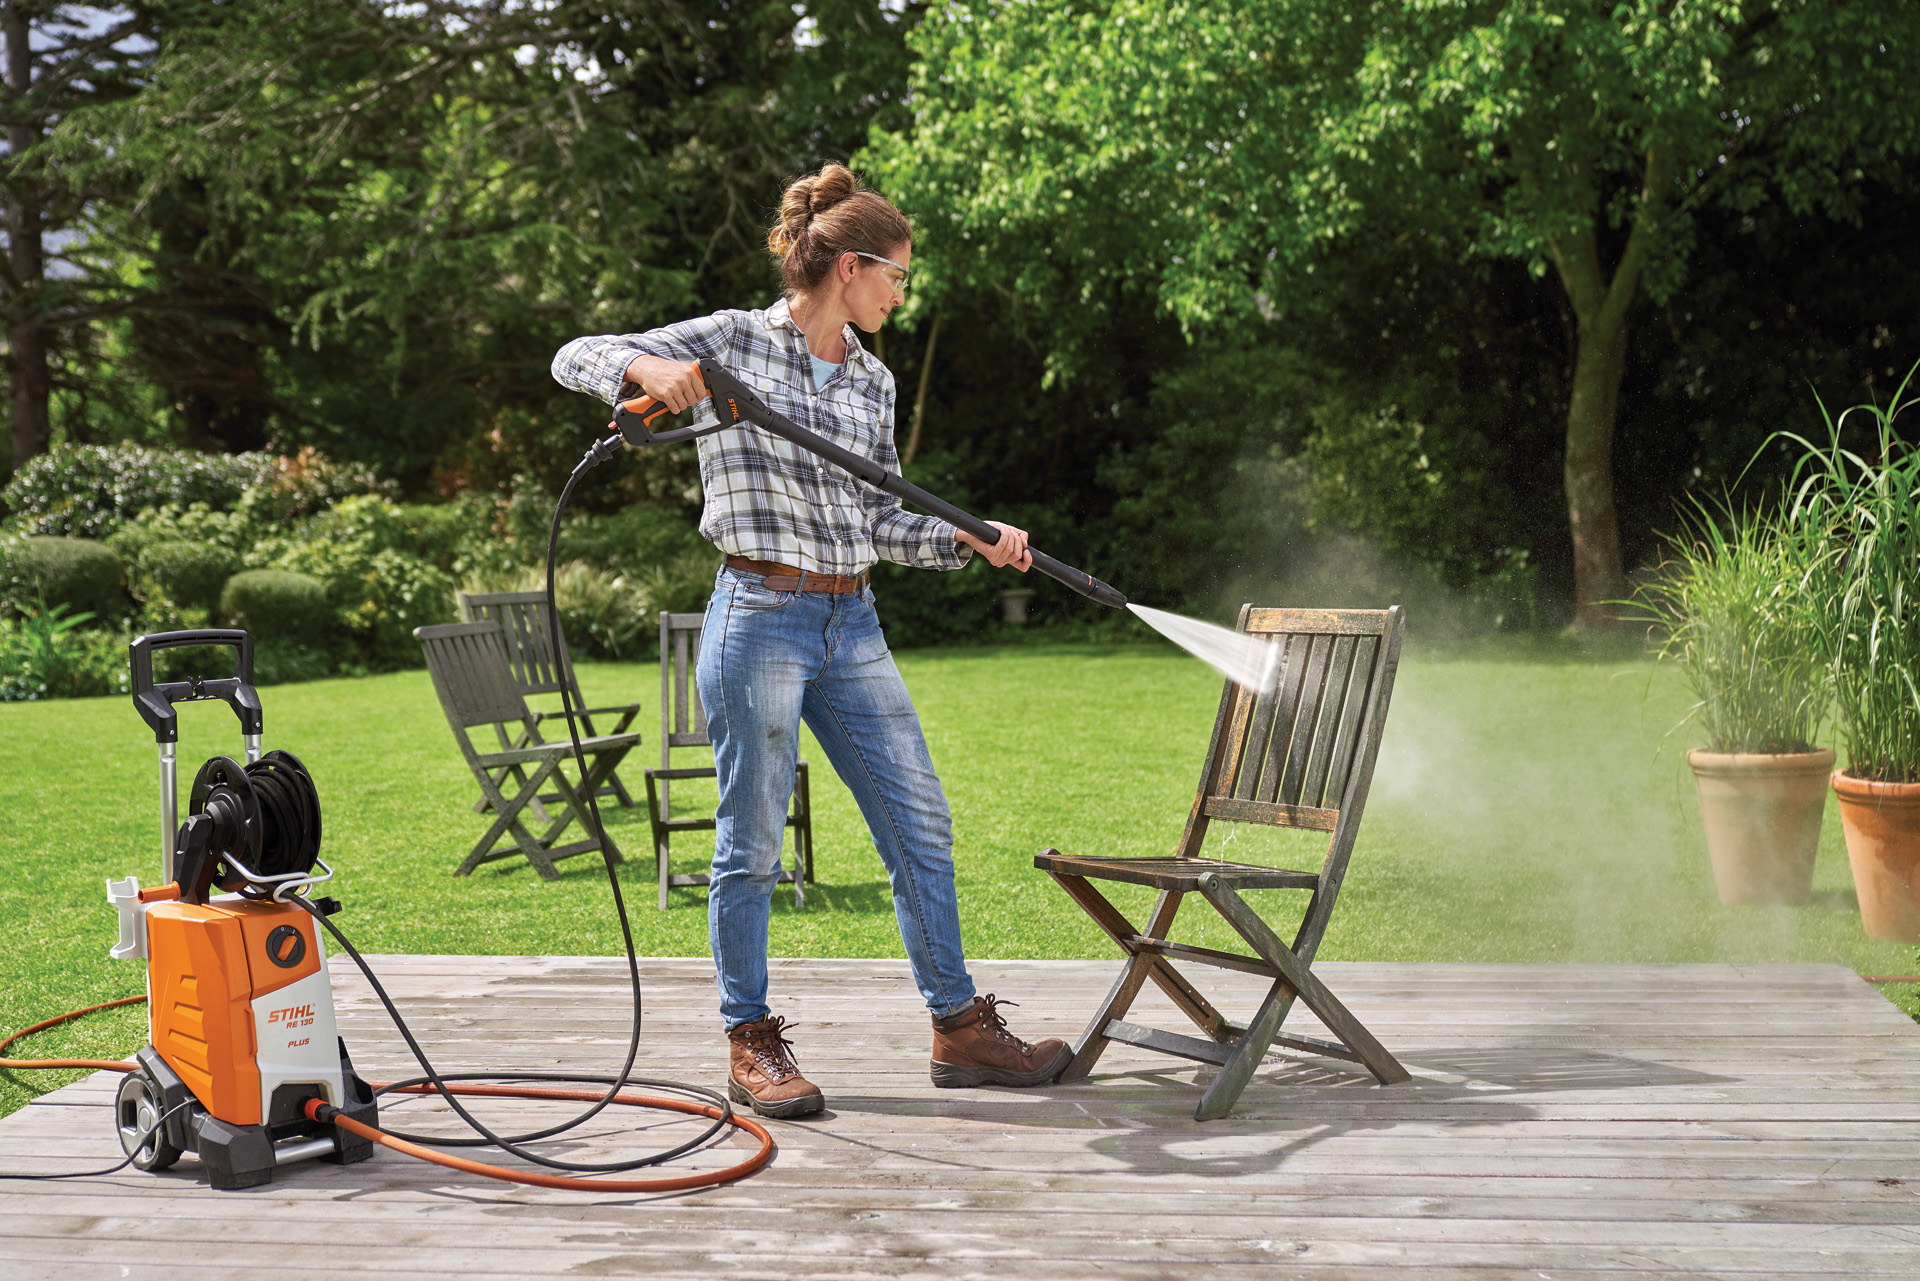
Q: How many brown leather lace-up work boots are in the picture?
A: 2